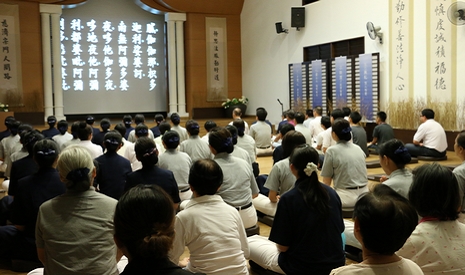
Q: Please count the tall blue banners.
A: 4